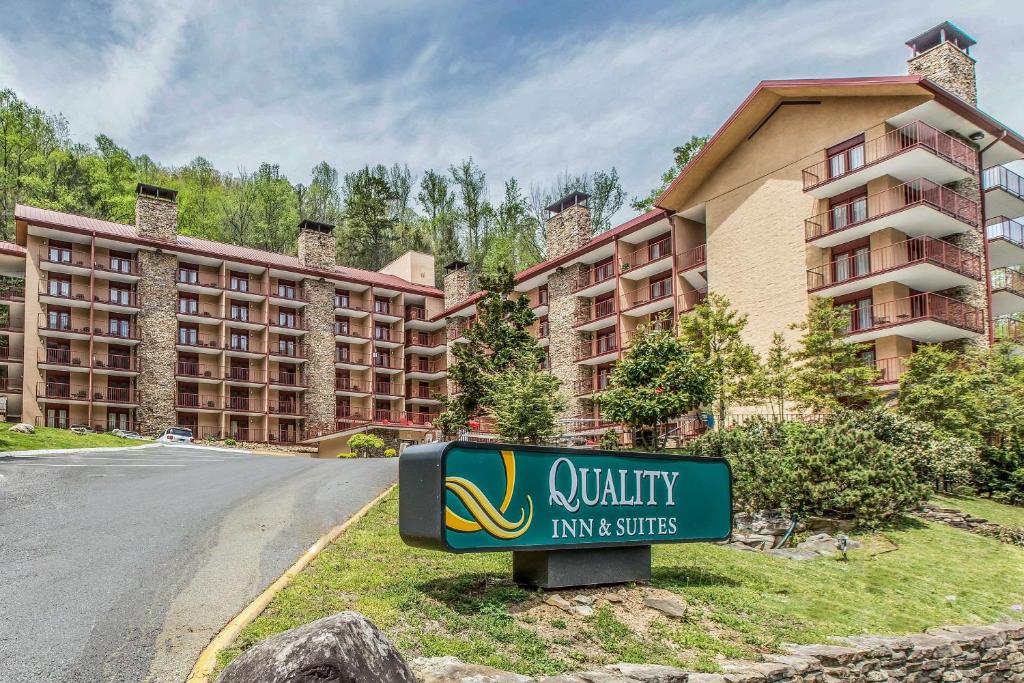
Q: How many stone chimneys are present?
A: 5